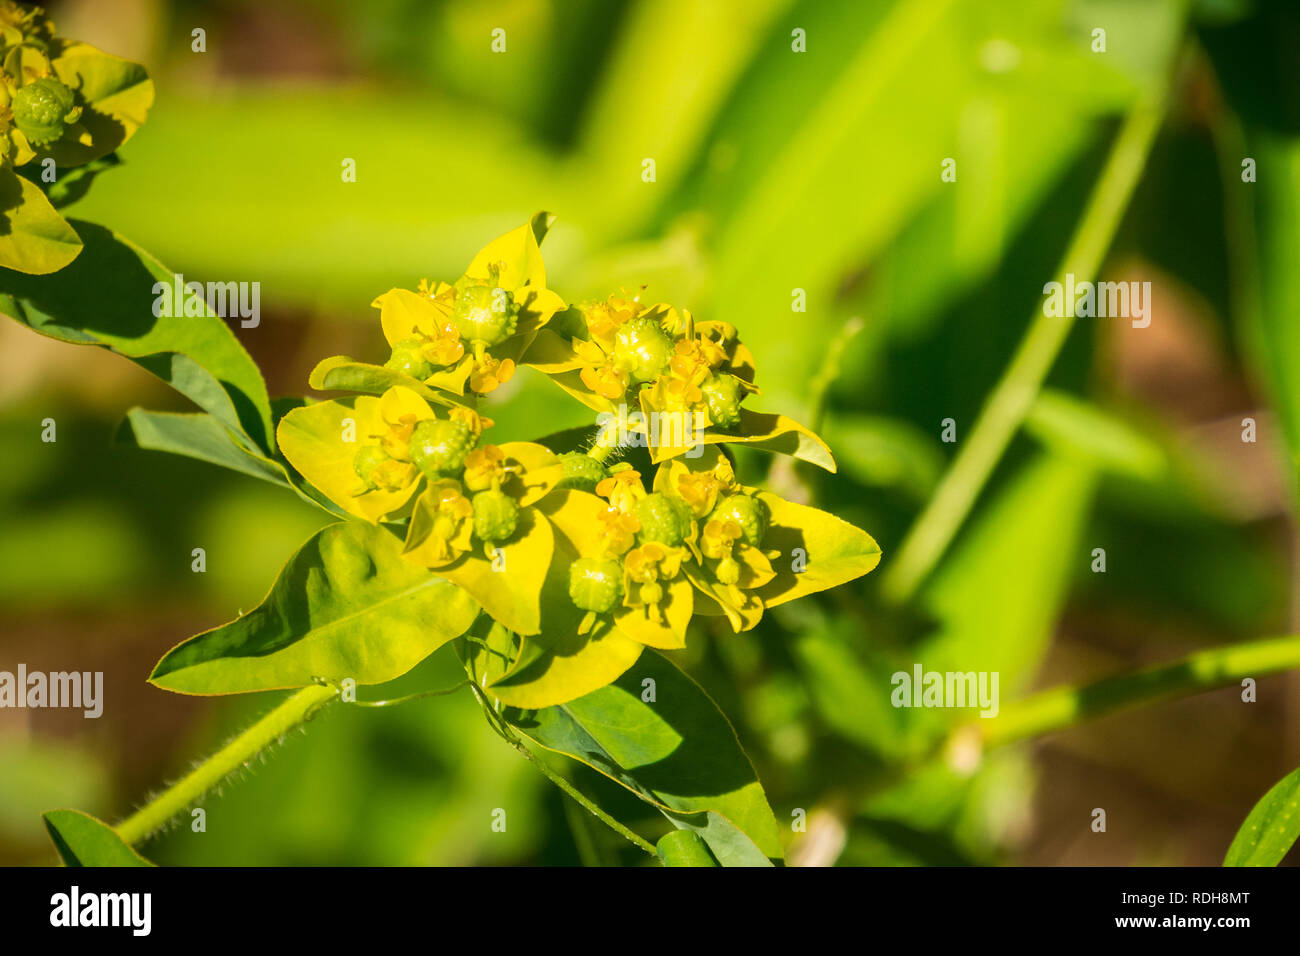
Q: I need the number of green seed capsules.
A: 12